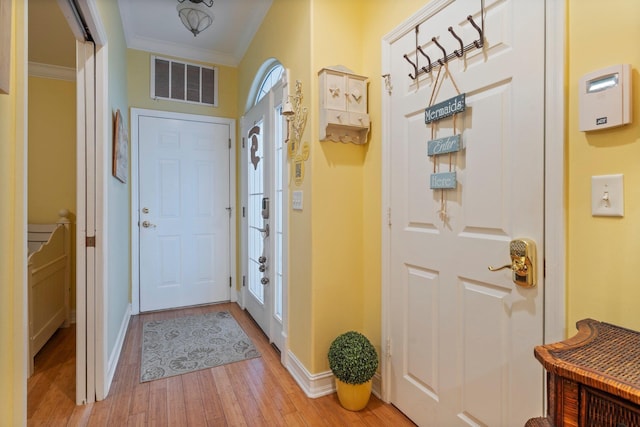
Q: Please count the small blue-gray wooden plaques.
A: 3